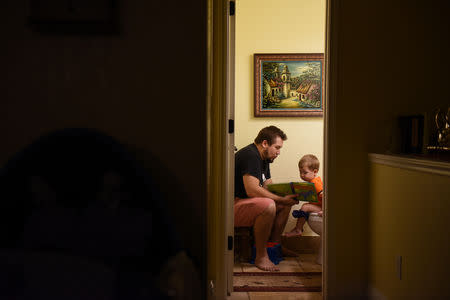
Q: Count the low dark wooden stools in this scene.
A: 1